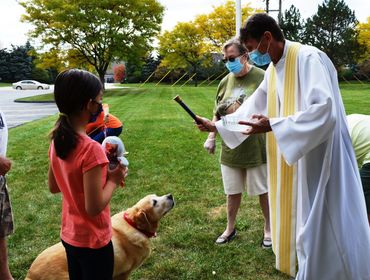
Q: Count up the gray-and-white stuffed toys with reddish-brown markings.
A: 1